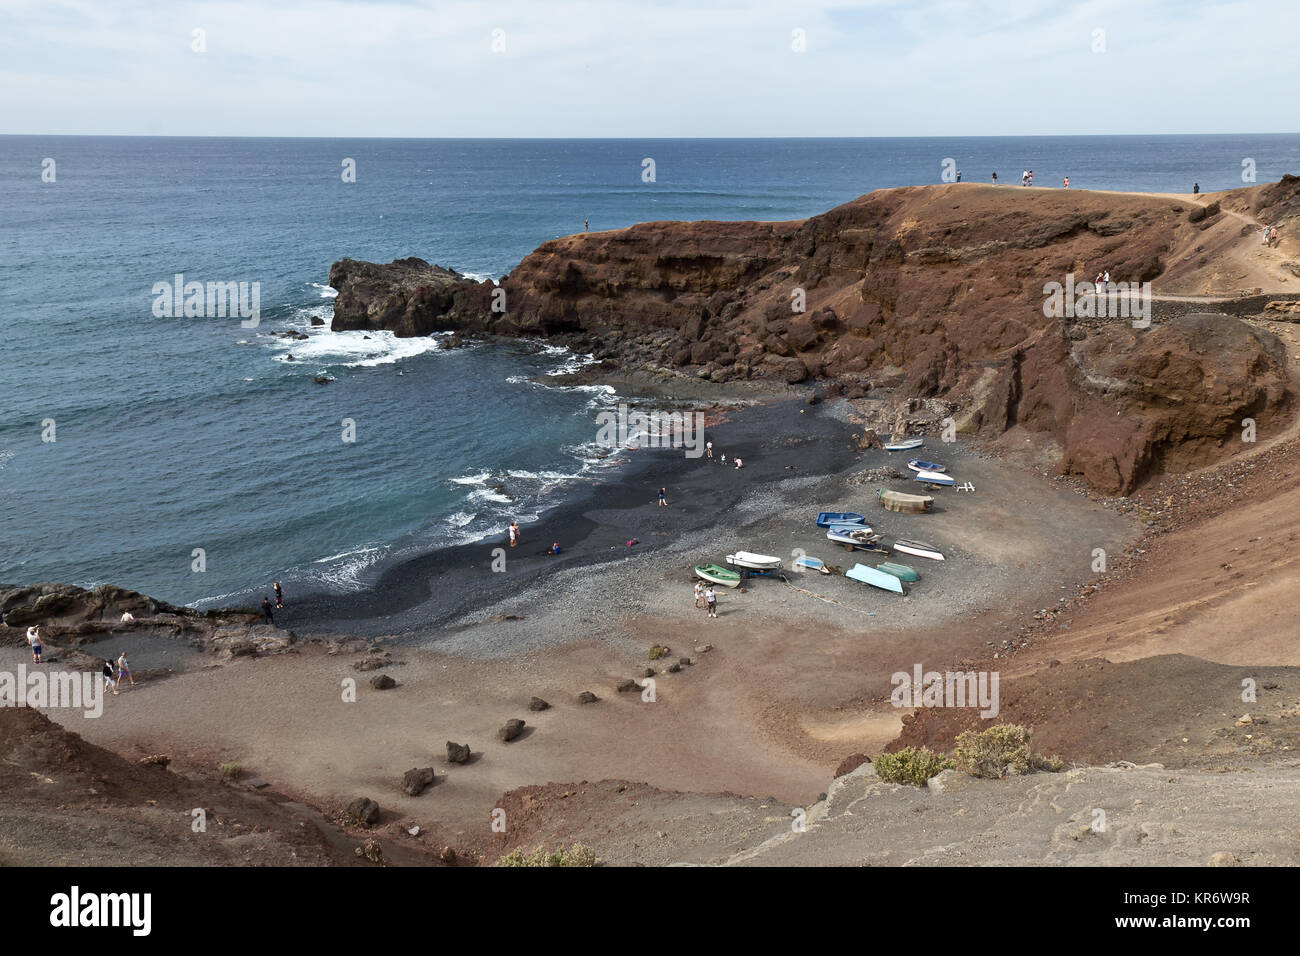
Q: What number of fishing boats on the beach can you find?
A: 13